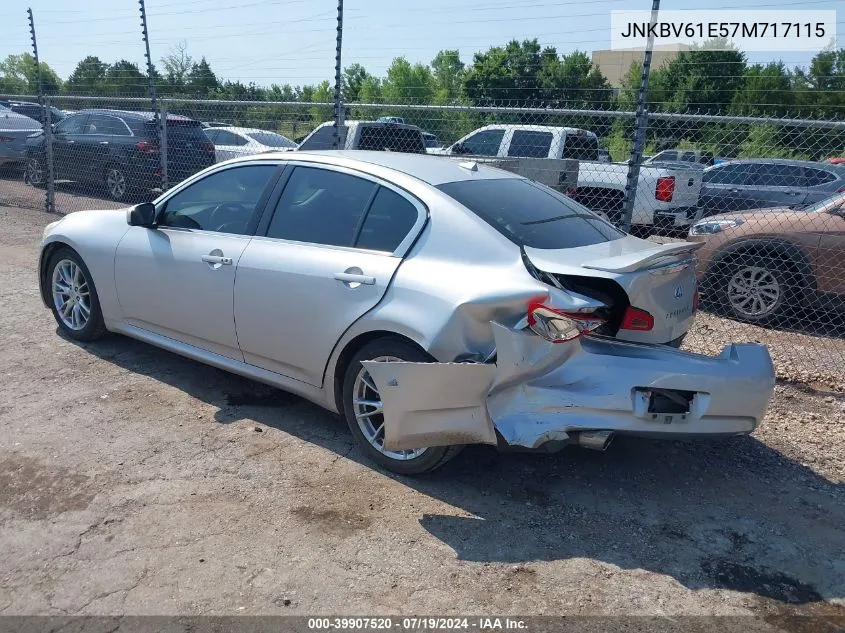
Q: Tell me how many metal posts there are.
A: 4